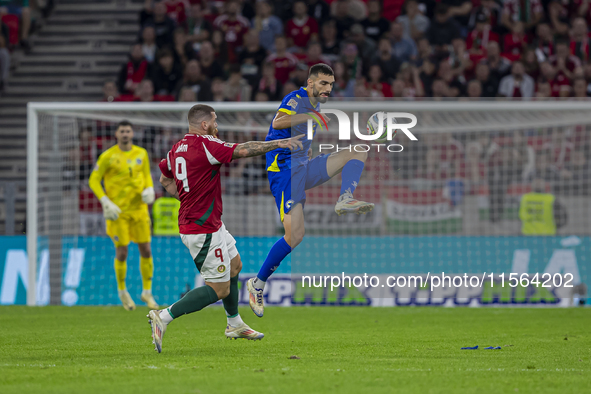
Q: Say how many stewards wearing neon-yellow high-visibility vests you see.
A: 2